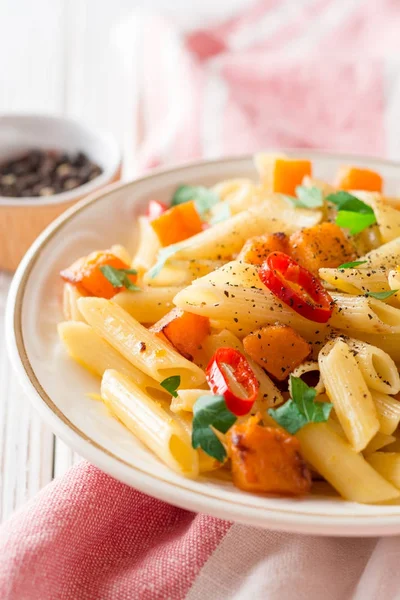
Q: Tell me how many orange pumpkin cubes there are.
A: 9